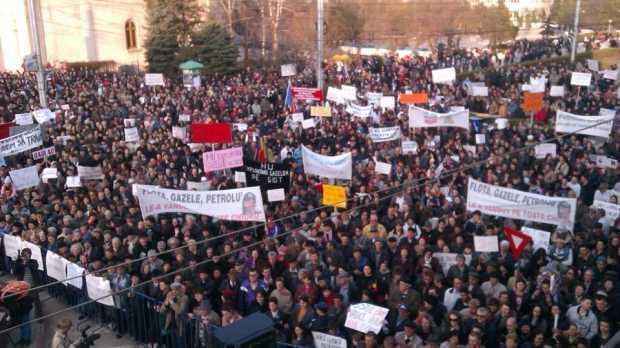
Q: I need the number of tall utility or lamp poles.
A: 3